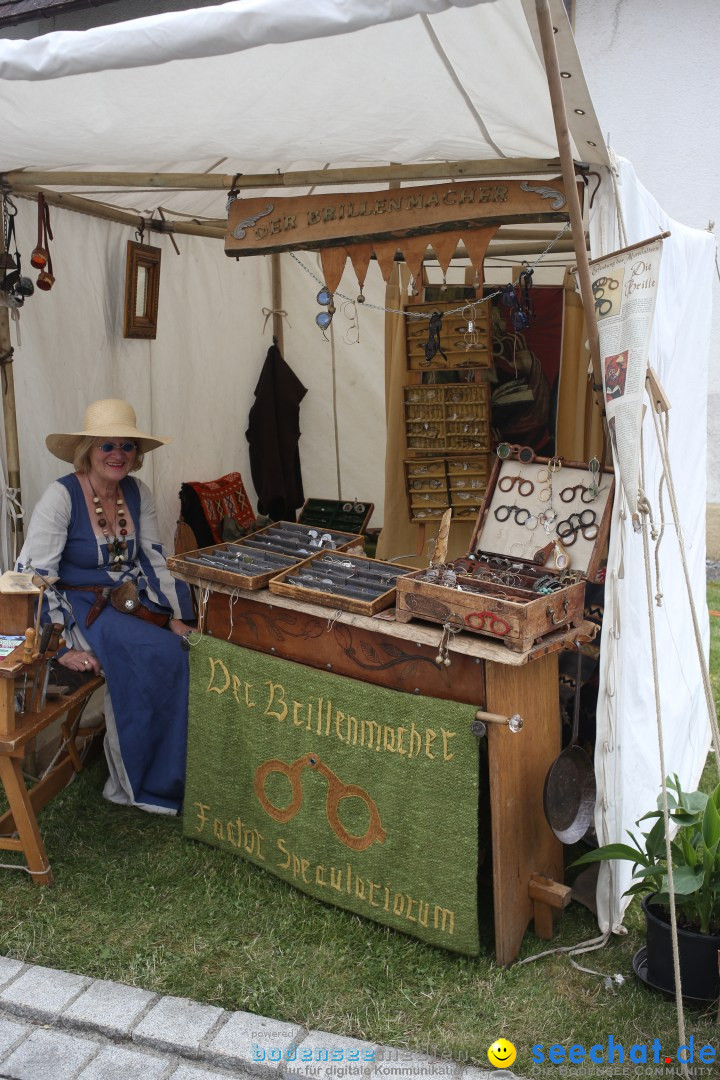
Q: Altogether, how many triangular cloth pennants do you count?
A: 6